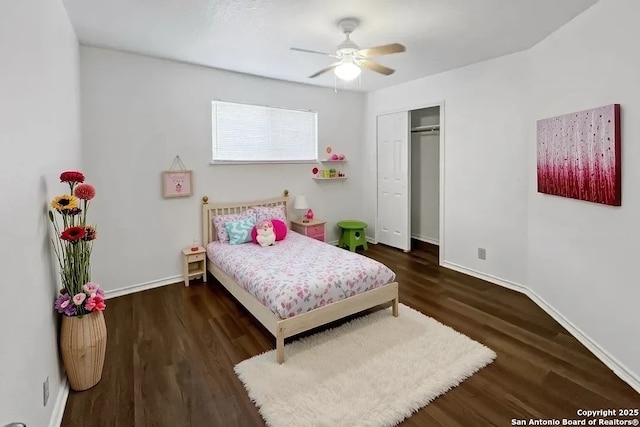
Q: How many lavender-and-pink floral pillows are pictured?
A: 2